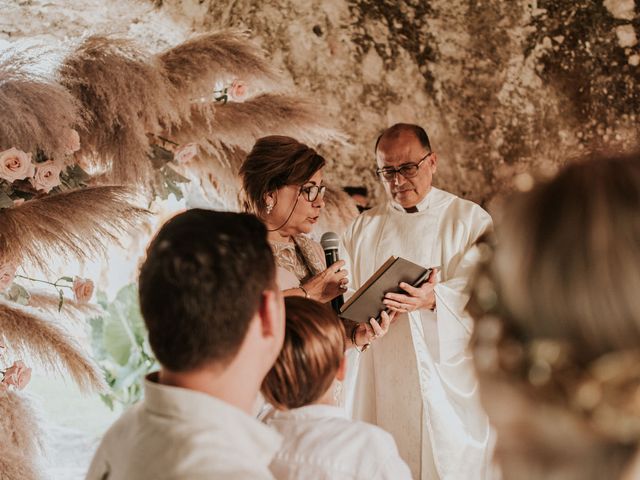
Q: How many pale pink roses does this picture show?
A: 8